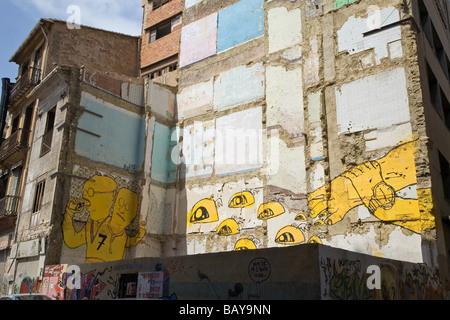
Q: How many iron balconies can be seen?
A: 3